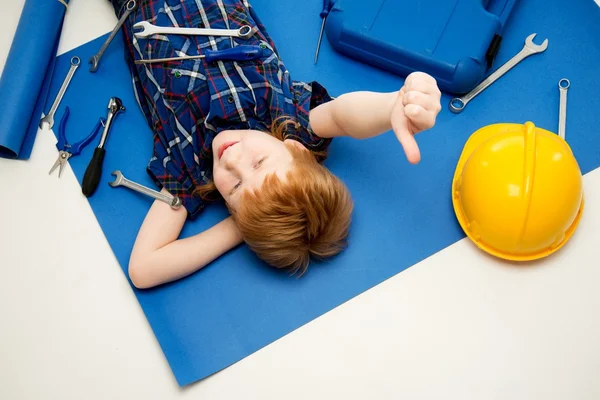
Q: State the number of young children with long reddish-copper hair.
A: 1